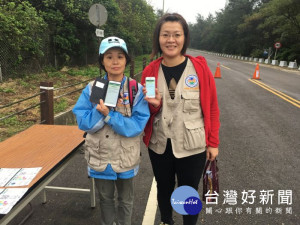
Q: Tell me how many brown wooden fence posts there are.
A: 3